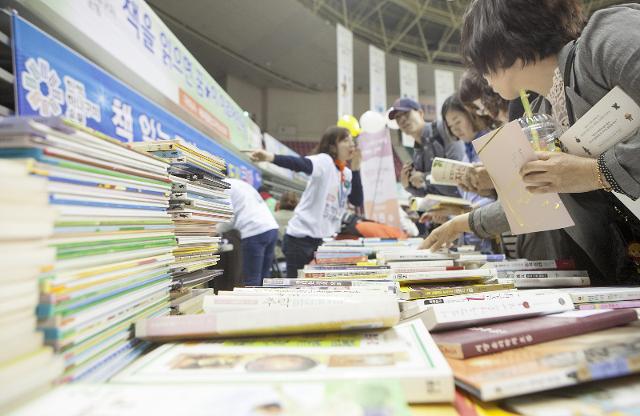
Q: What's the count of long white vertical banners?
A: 4